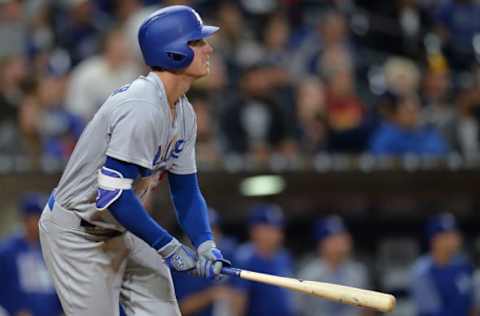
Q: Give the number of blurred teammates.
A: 5